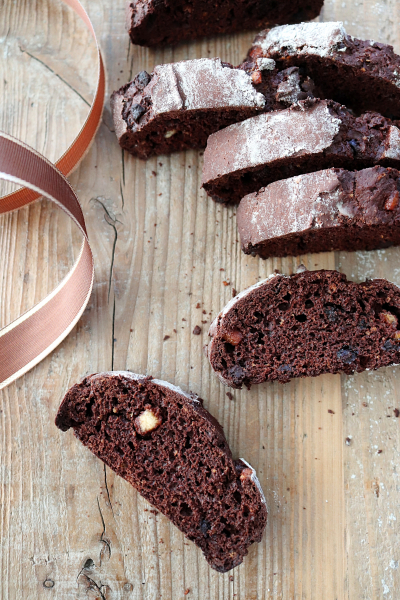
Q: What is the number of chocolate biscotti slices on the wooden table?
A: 7